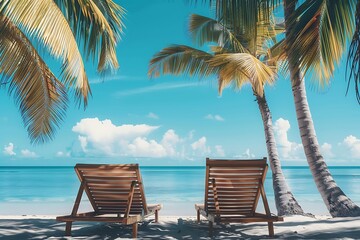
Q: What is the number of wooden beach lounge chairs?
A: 2